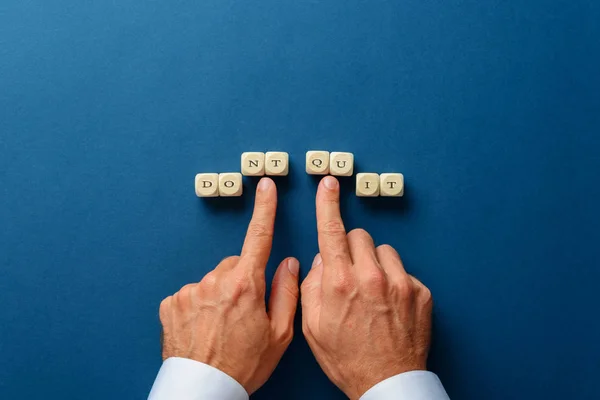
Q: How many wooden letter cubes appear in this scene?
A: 8